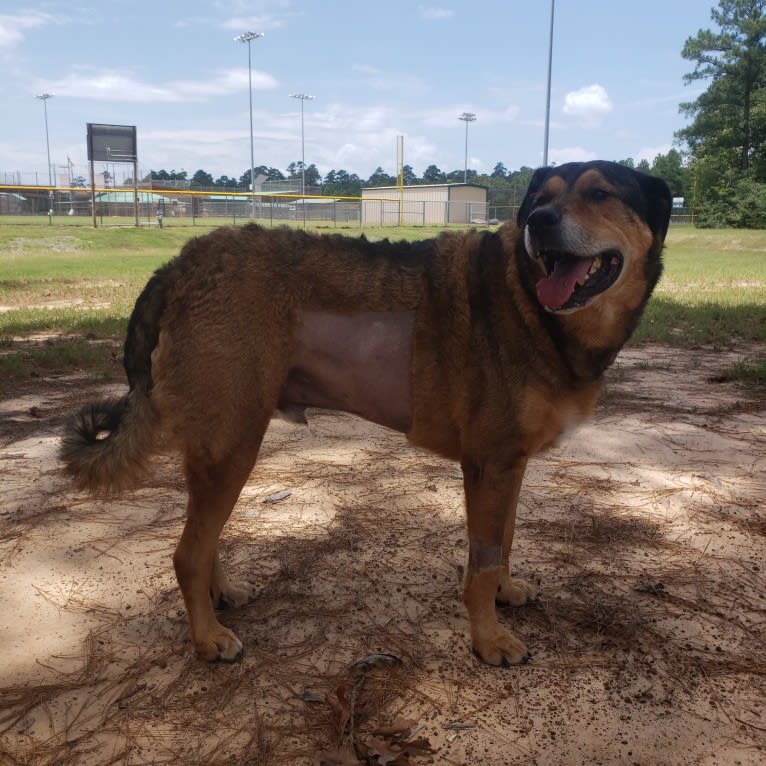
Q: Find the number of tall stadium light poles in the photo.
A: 5